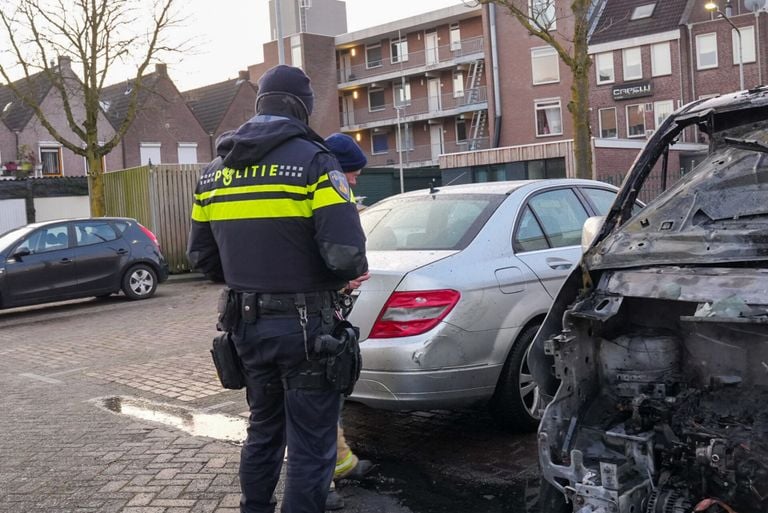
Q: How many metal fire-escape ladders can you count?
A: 2